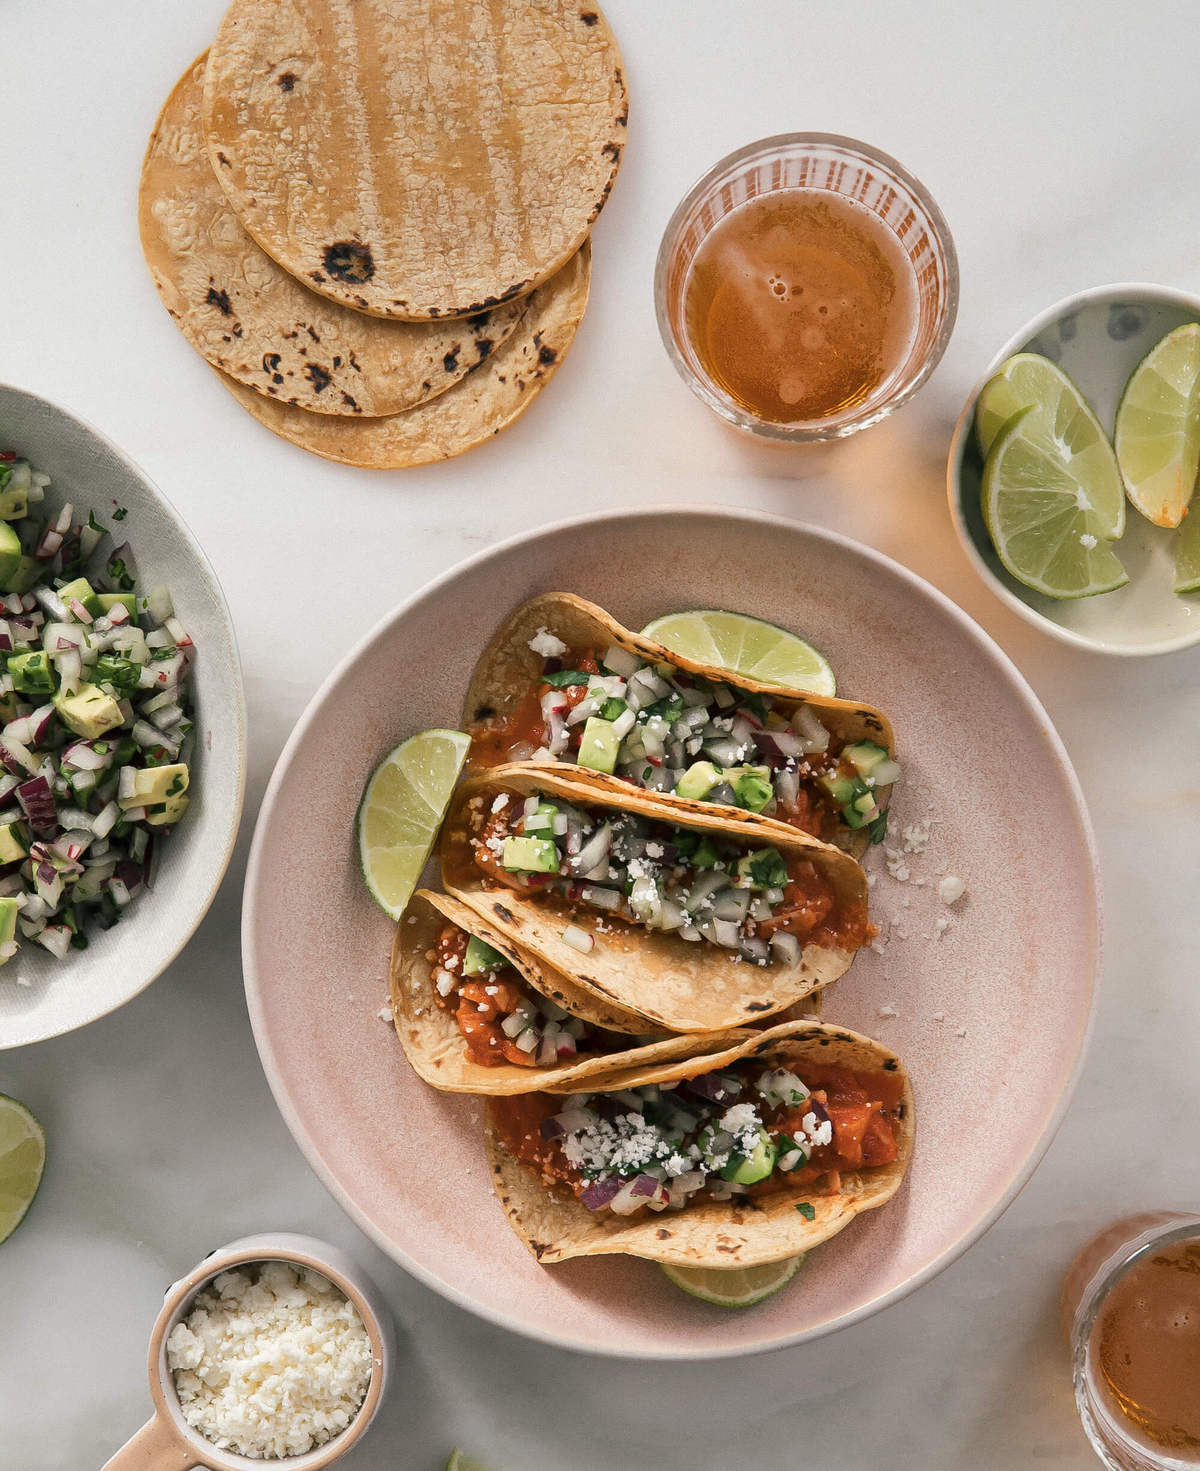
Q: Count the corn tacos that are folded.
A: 4